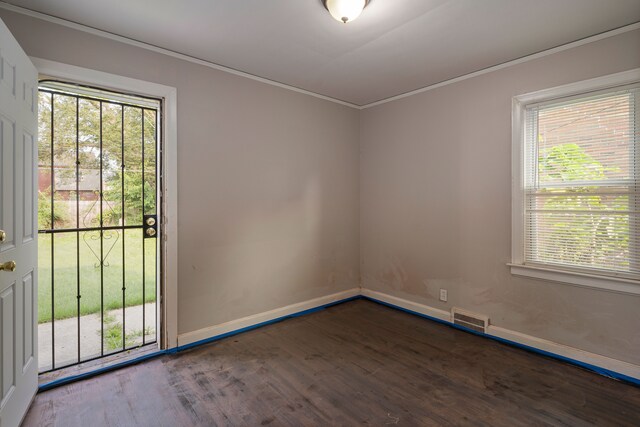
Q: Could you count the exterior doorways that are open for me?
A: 1